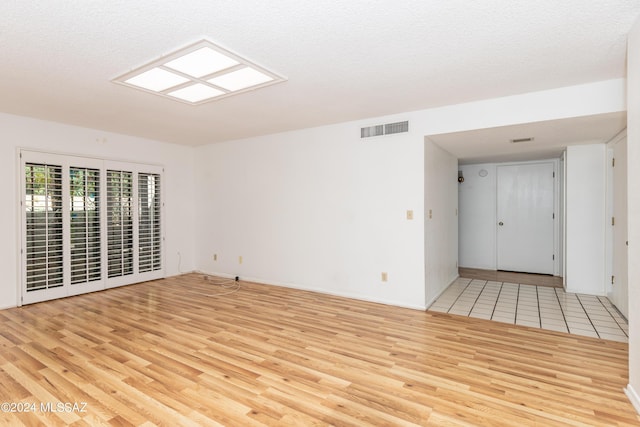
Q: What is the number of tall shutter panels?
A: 4